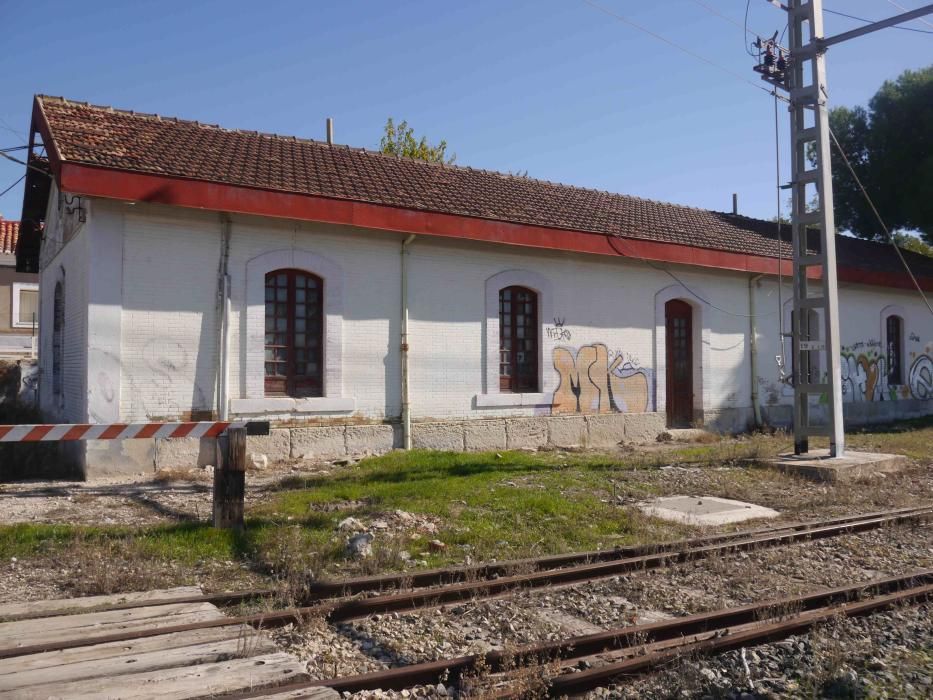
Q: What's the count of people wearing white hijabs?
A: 0